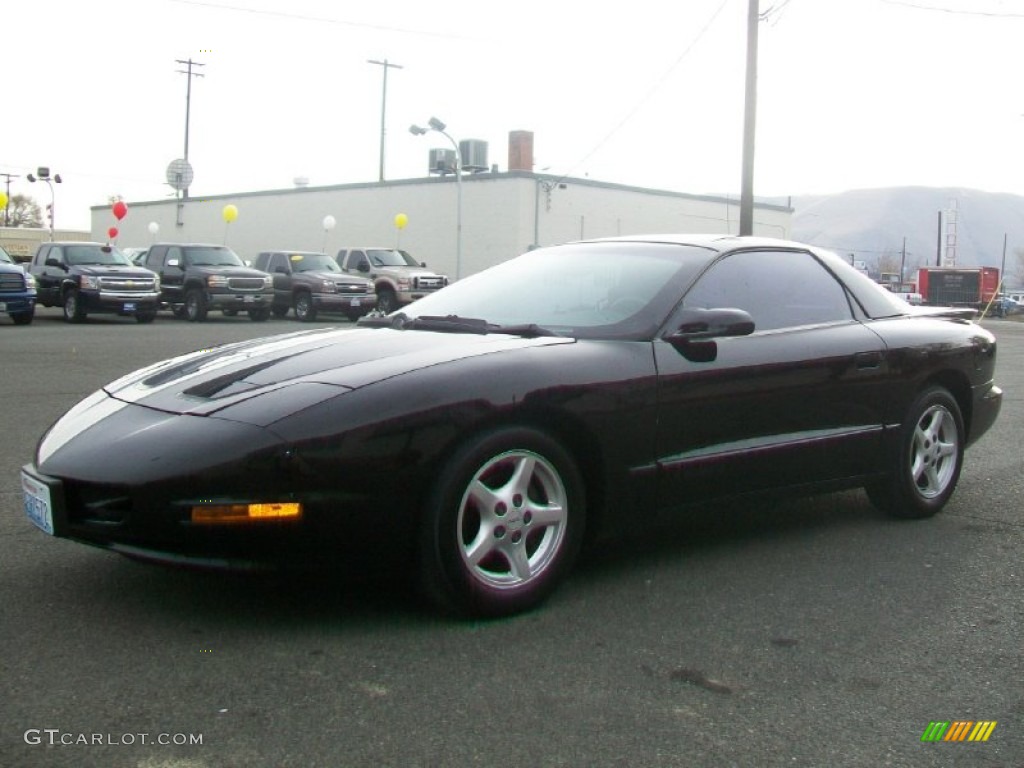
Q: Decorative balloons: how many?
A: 7